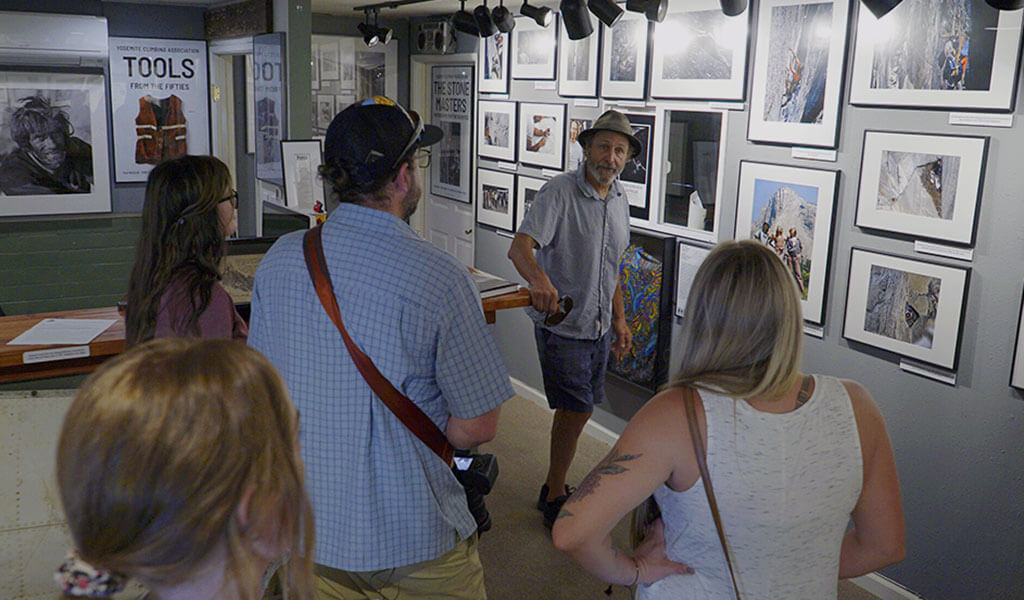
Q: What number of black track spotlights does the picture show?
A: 12